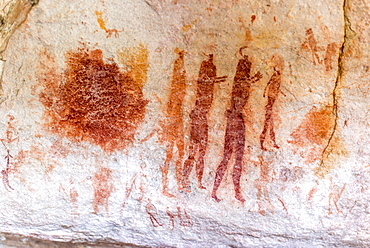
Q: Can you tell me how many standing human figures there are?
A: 4